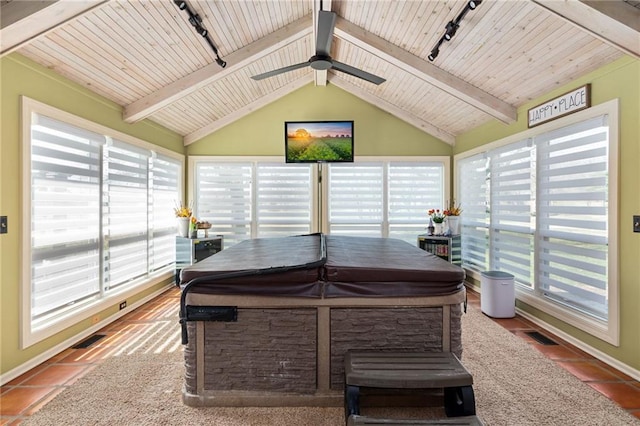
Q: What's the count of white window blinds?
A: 10